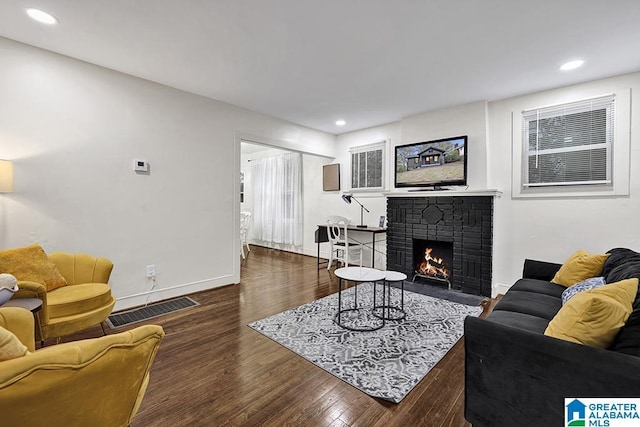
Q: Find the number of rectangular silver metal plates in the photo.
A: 1